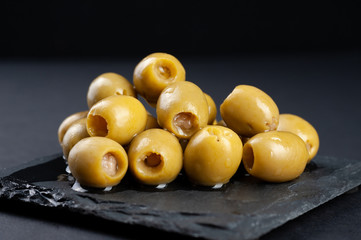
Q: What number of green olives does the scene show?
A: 13